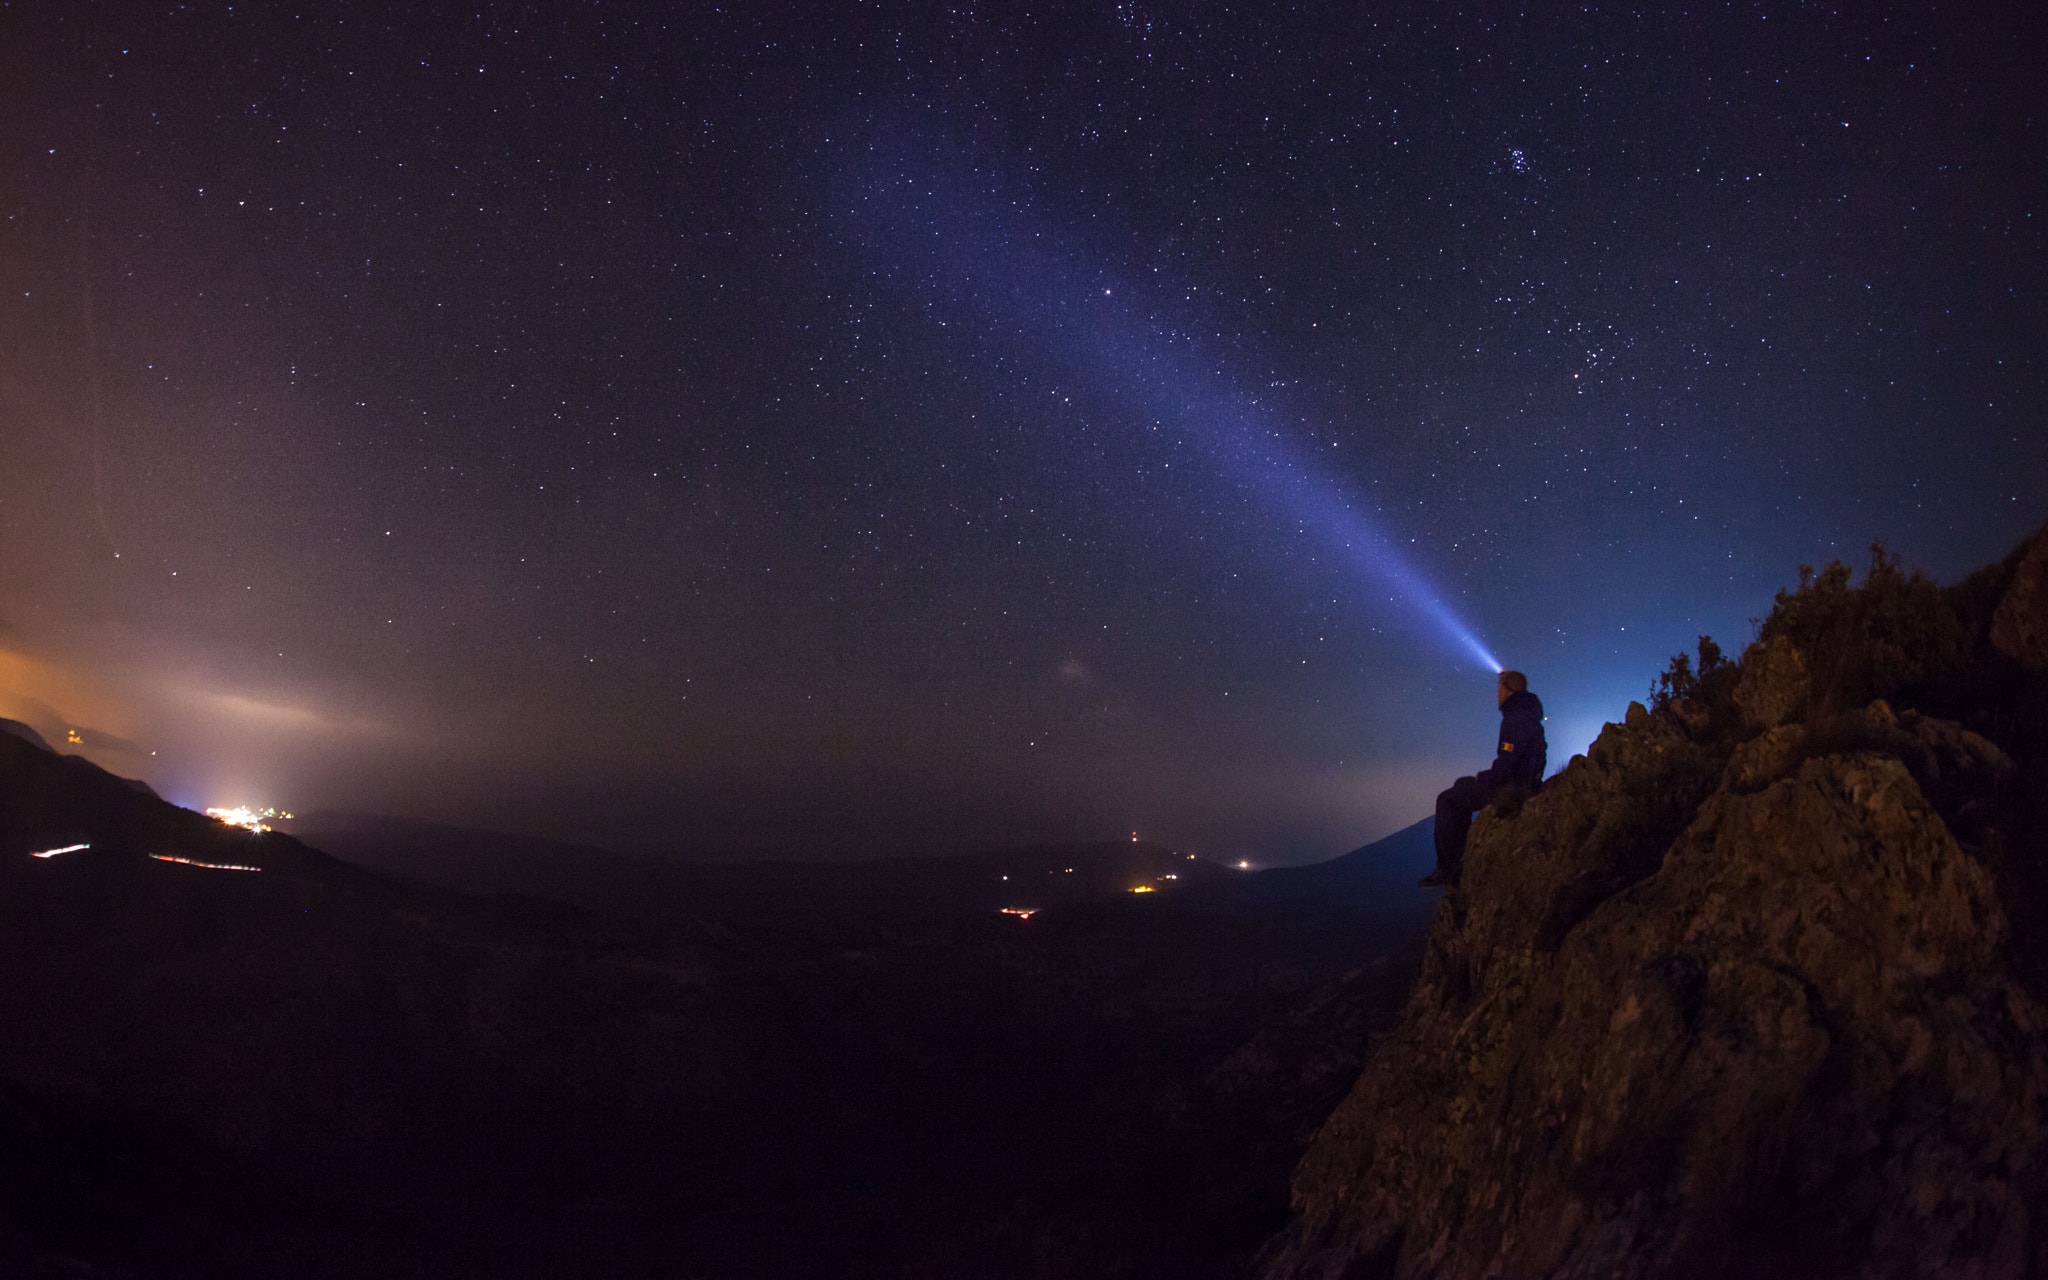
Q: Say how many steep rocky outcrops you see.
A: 1